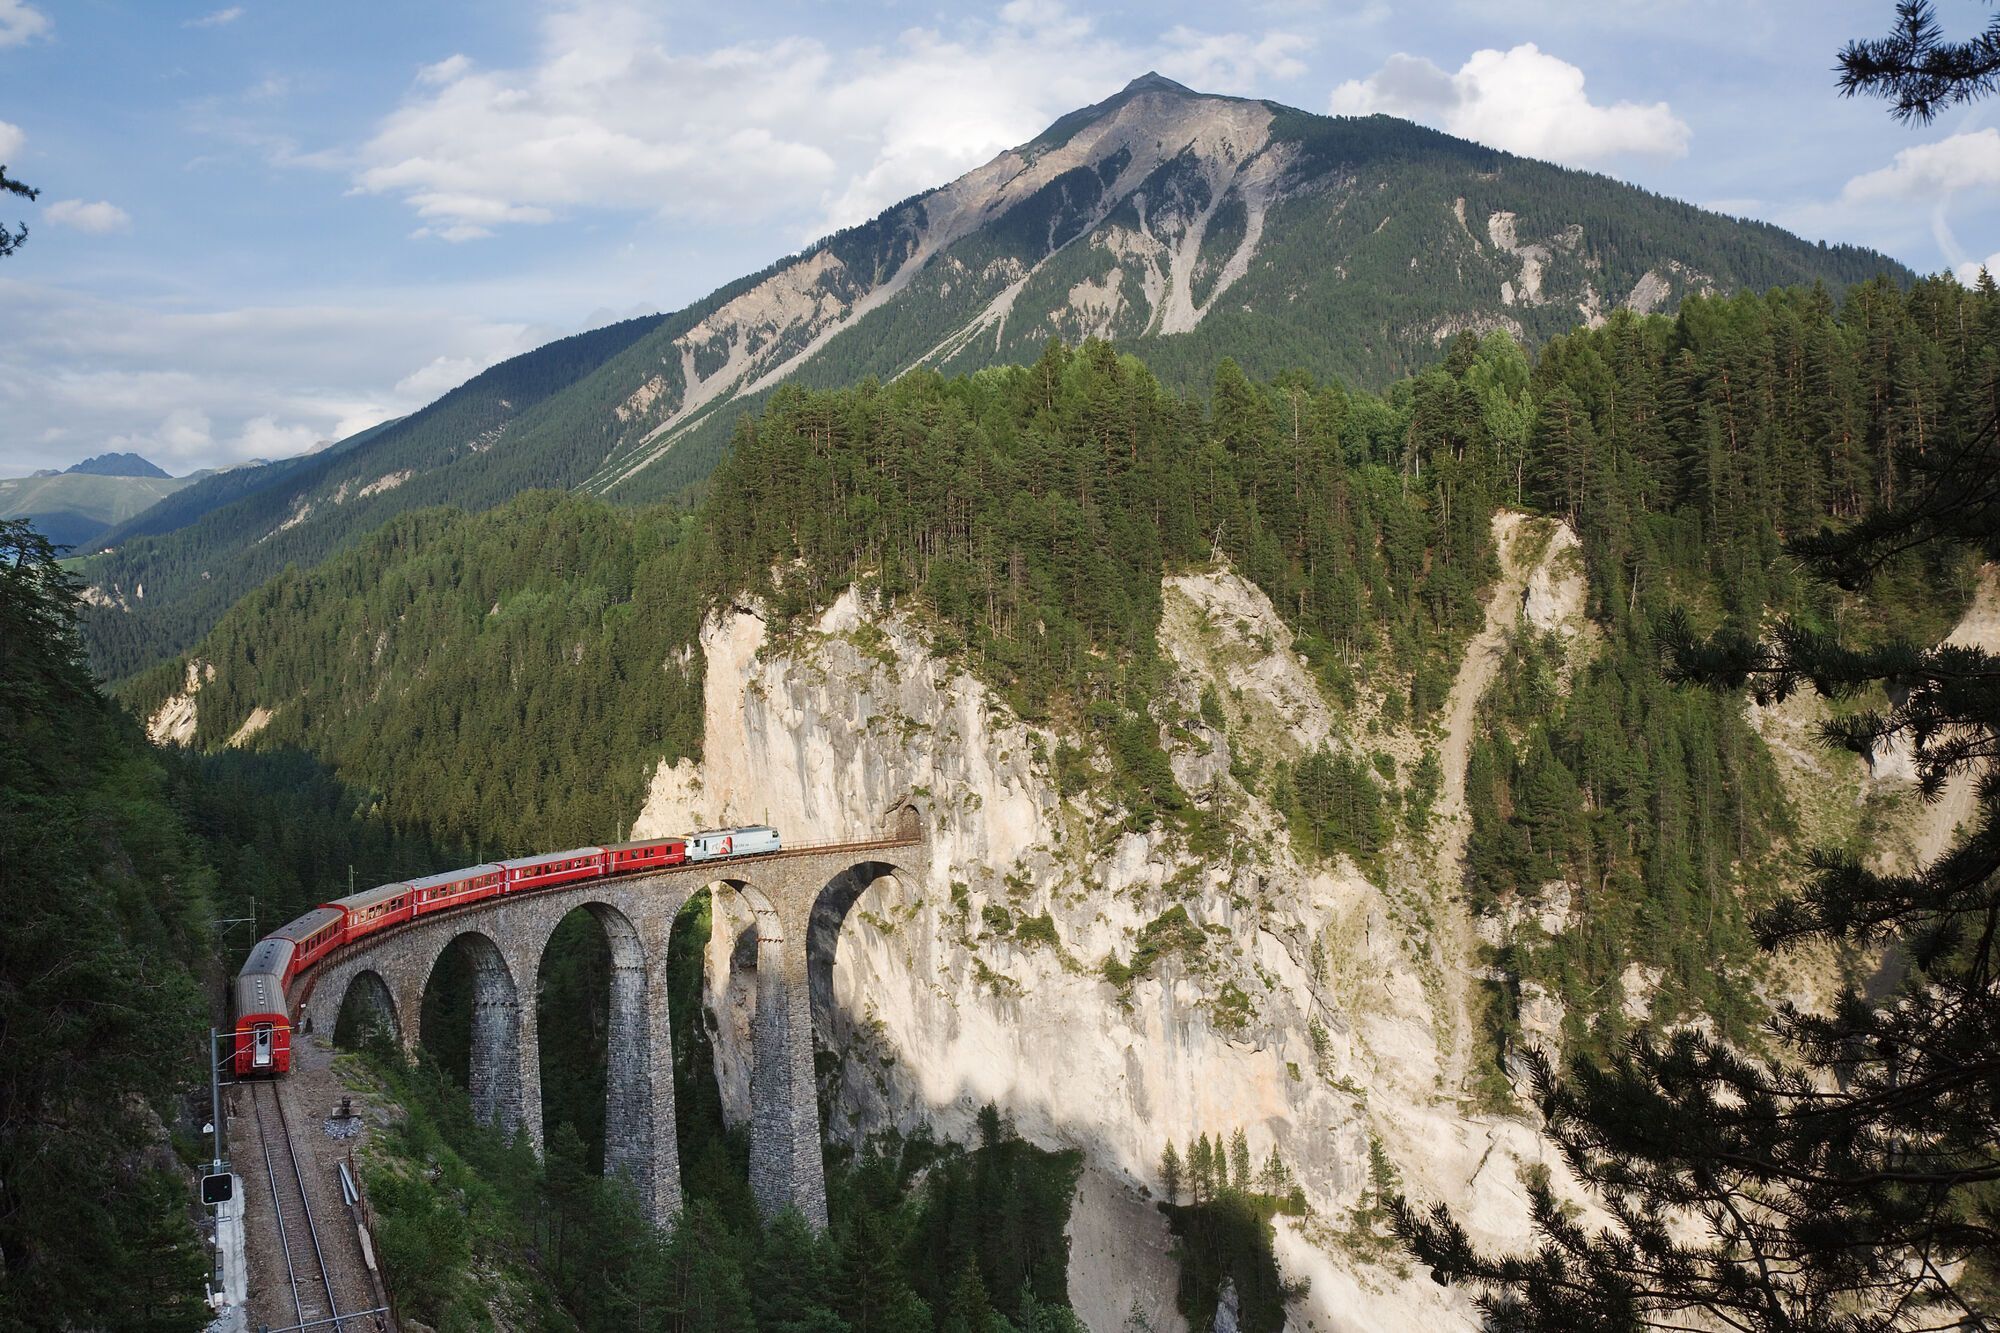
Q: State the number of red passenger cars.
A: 7